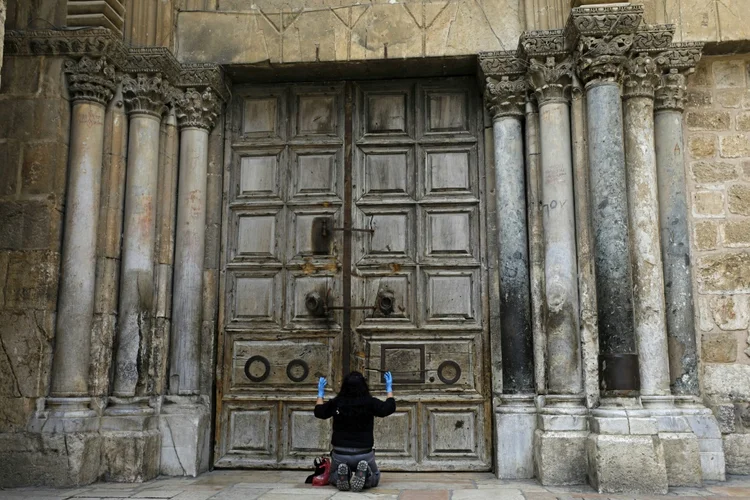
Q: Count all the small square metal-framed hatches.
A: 1